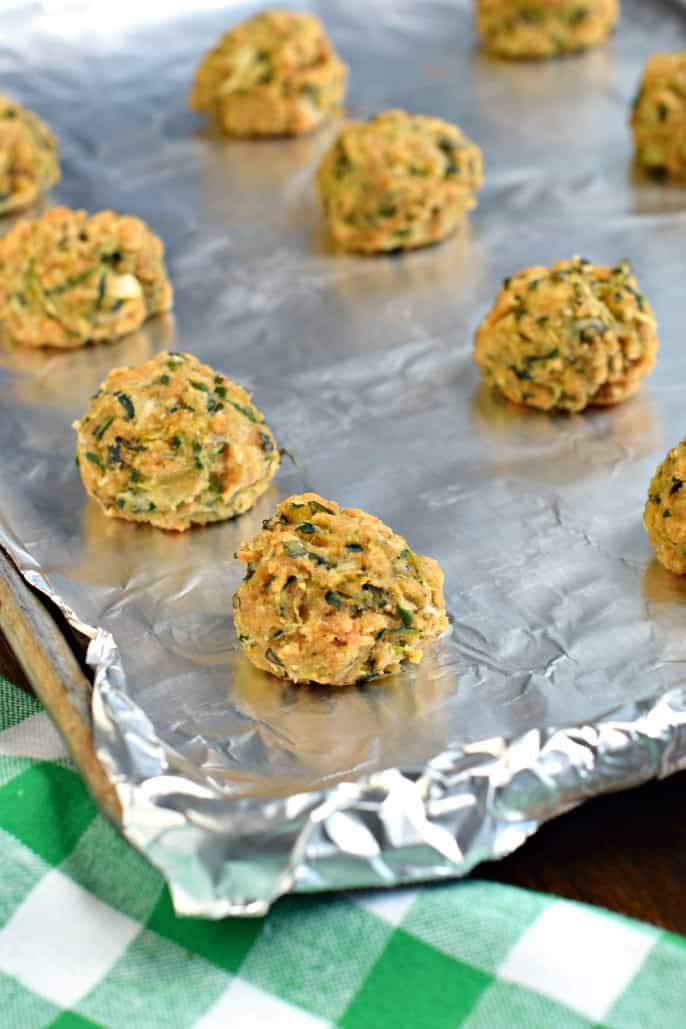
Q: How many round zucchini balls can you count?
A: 10